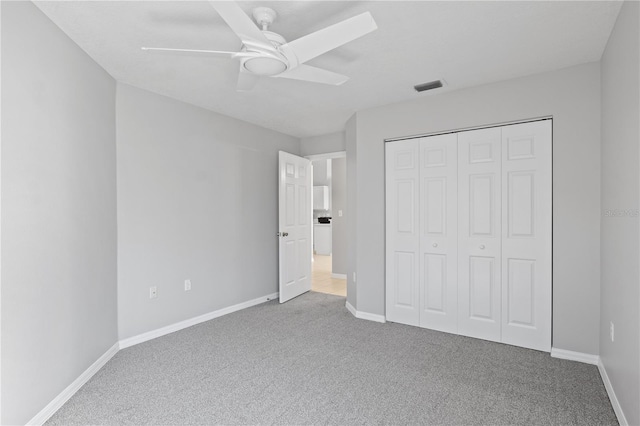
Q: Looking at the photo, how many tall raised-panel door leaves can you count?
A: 5